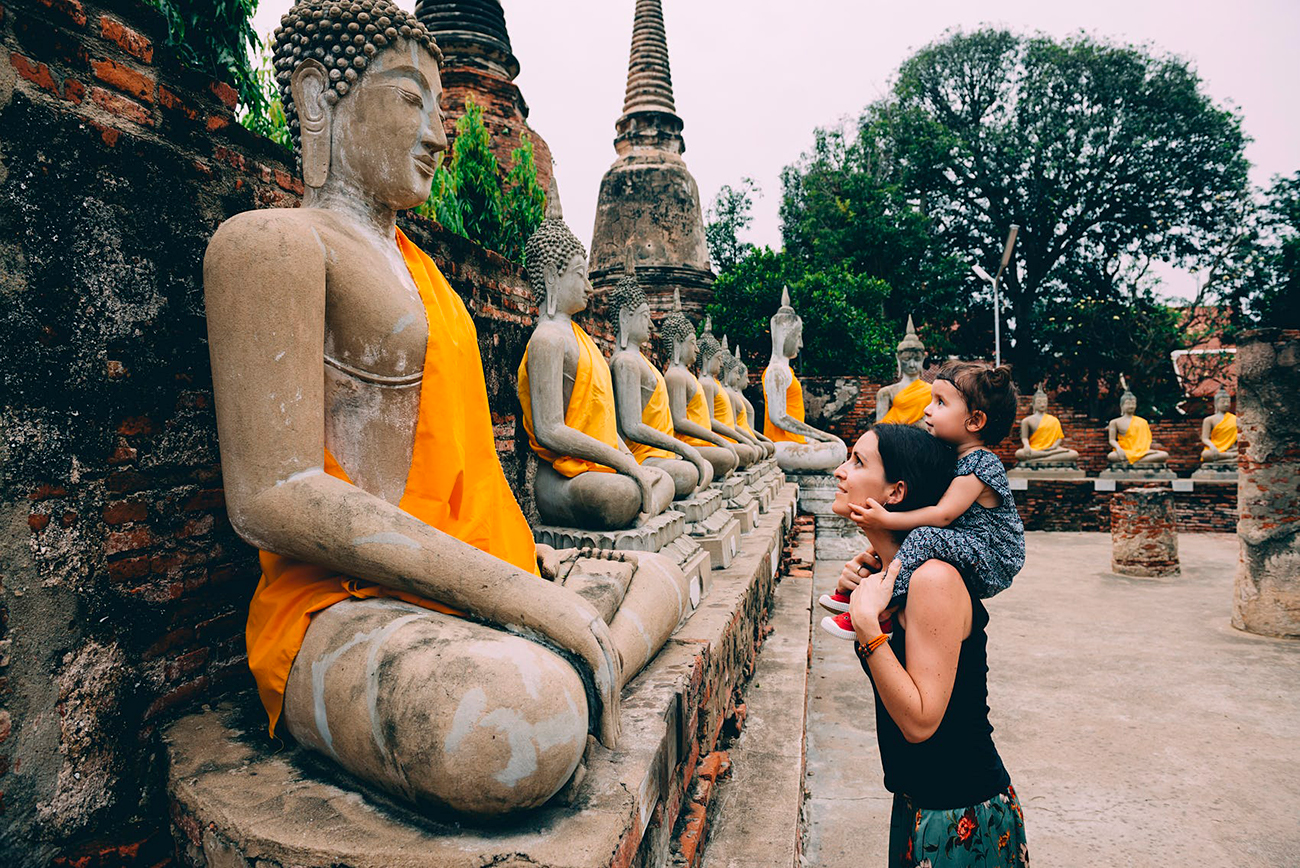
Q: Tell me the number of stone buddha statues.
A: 12